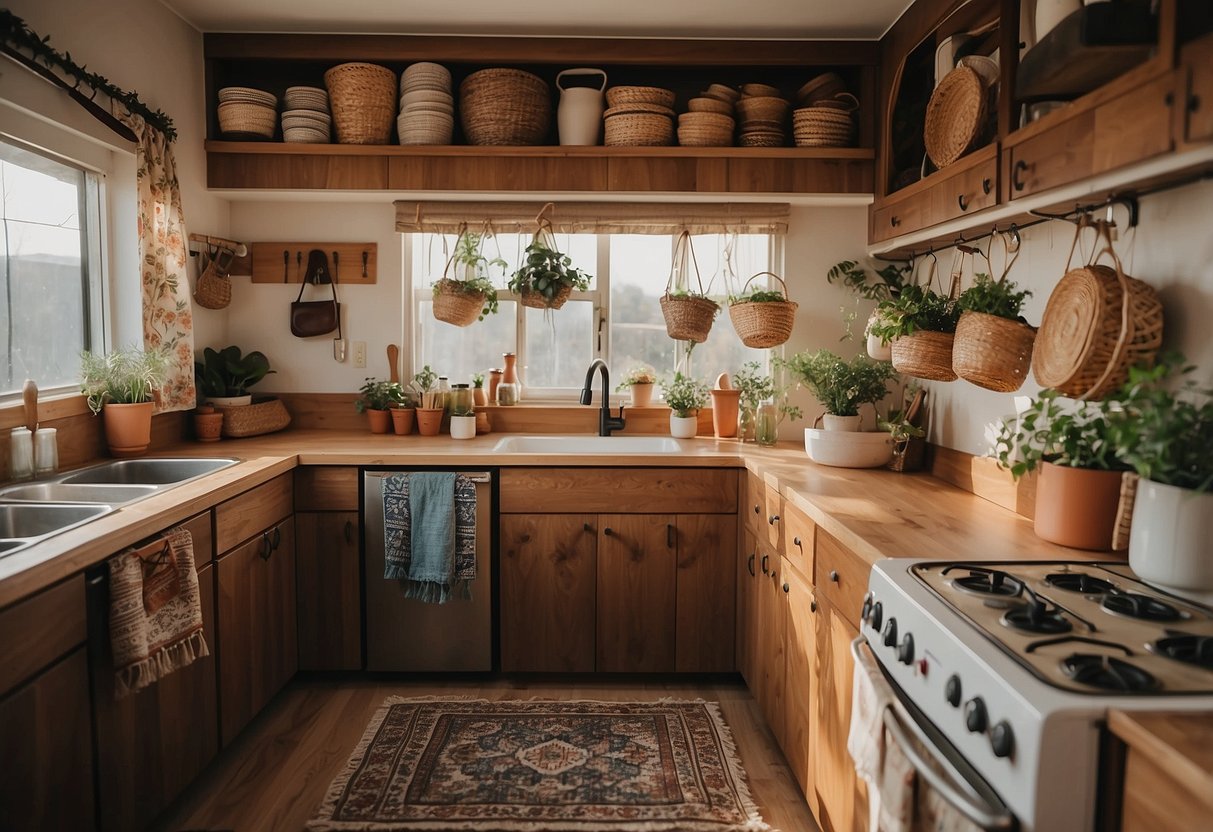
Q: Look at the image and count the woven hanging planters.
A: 6